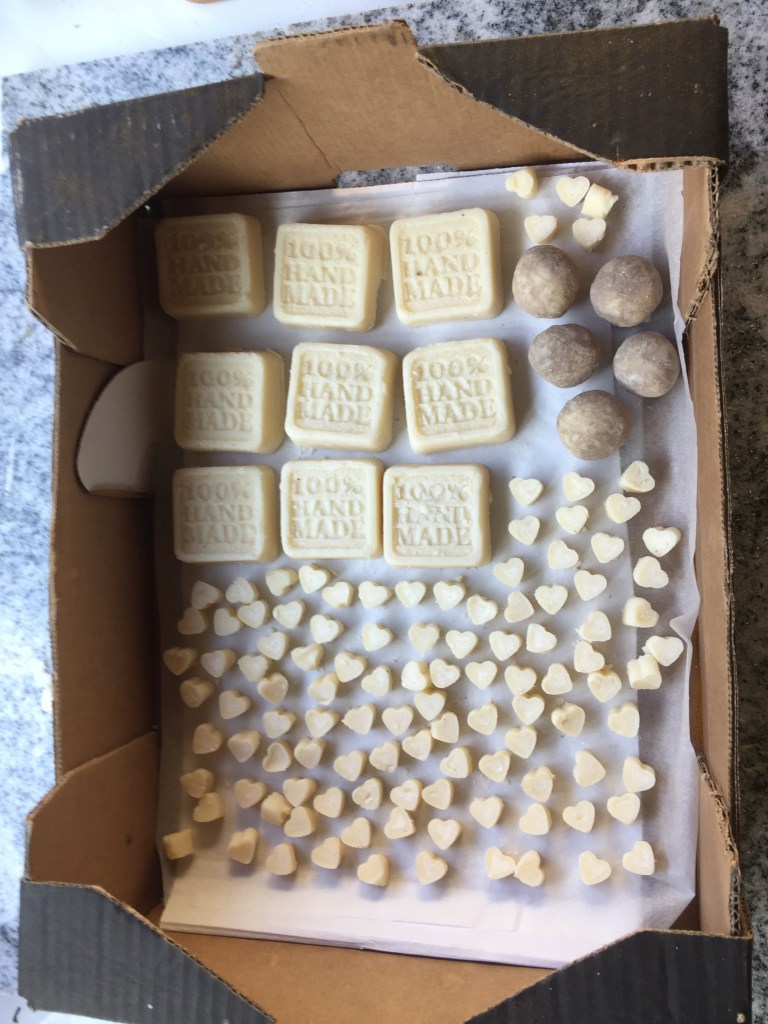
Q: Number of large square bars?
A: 9